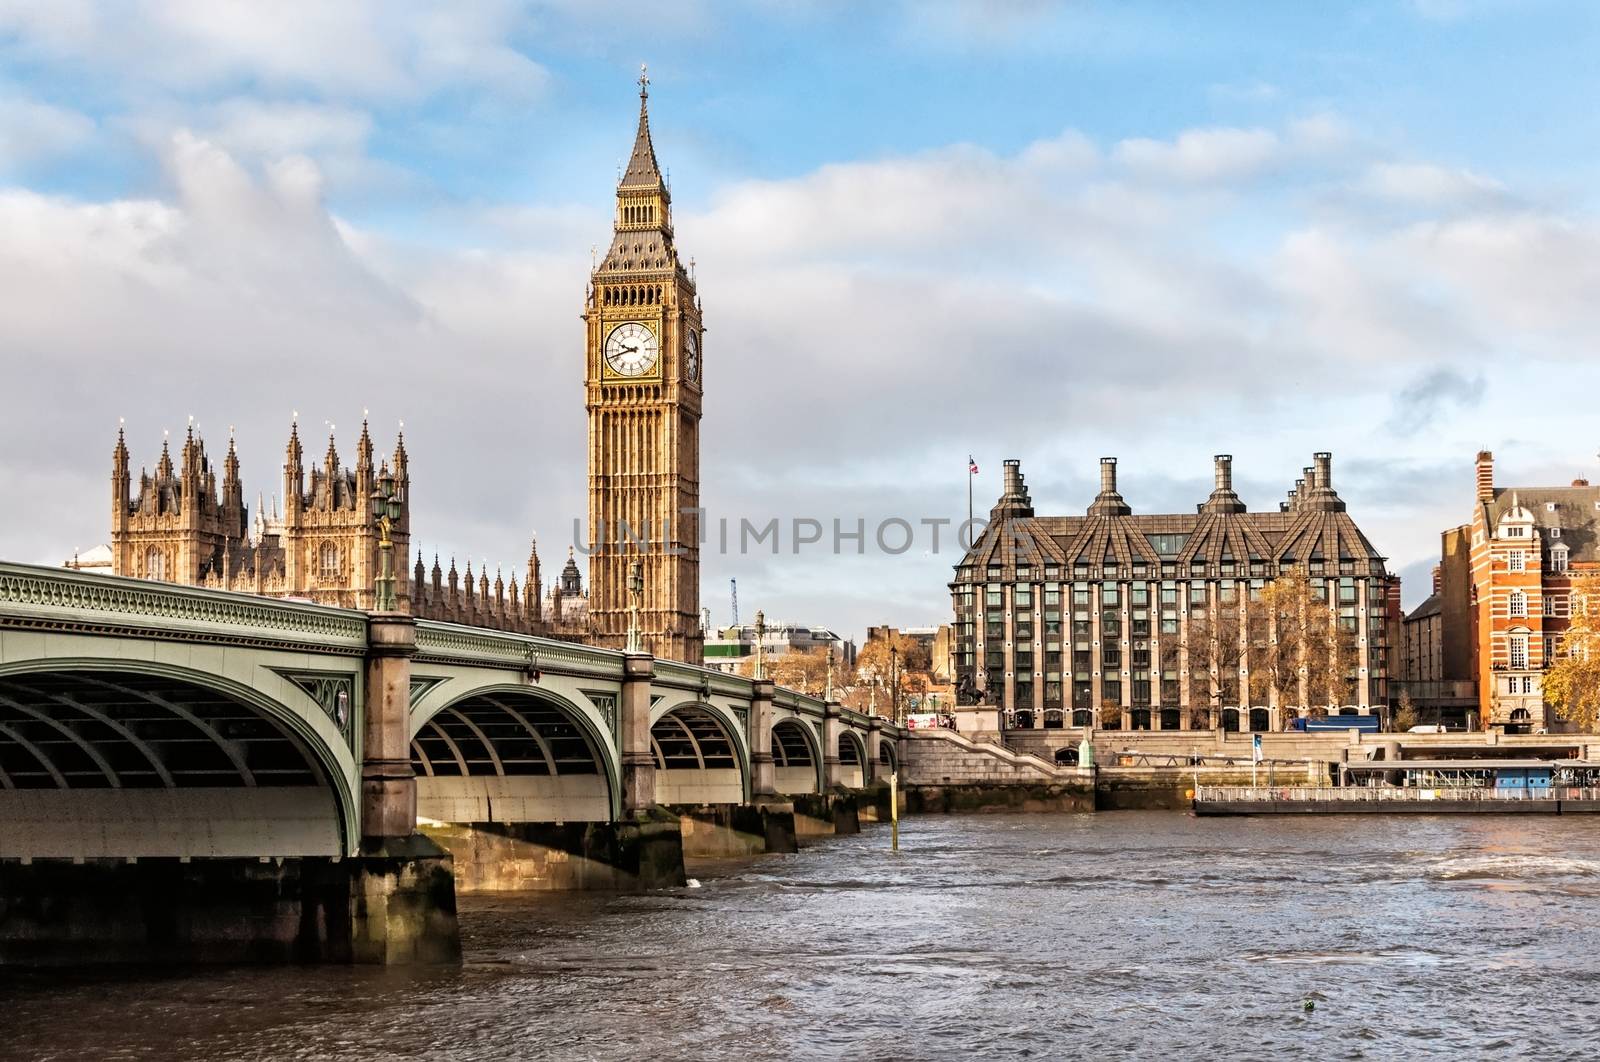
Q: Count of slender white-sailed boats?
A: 0